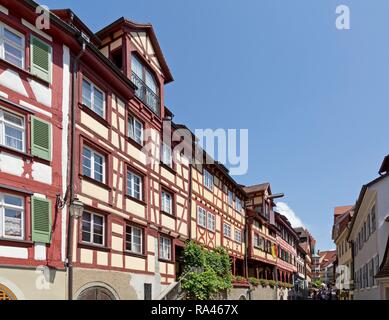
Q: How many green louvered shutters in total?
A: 3